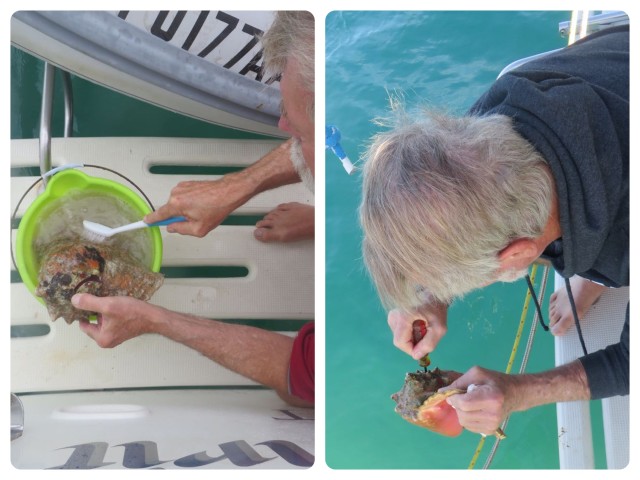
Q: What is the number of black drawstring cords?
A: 2